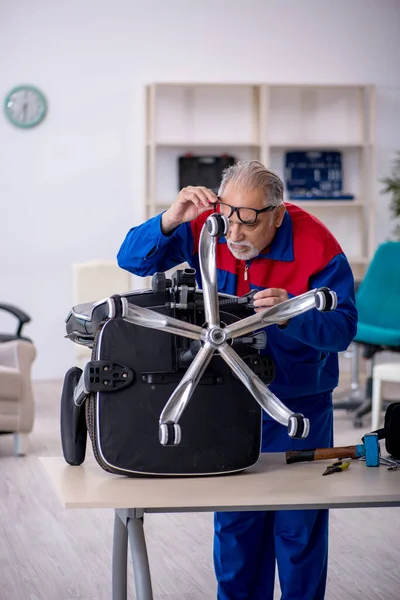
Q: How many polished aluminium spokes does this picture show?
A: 5